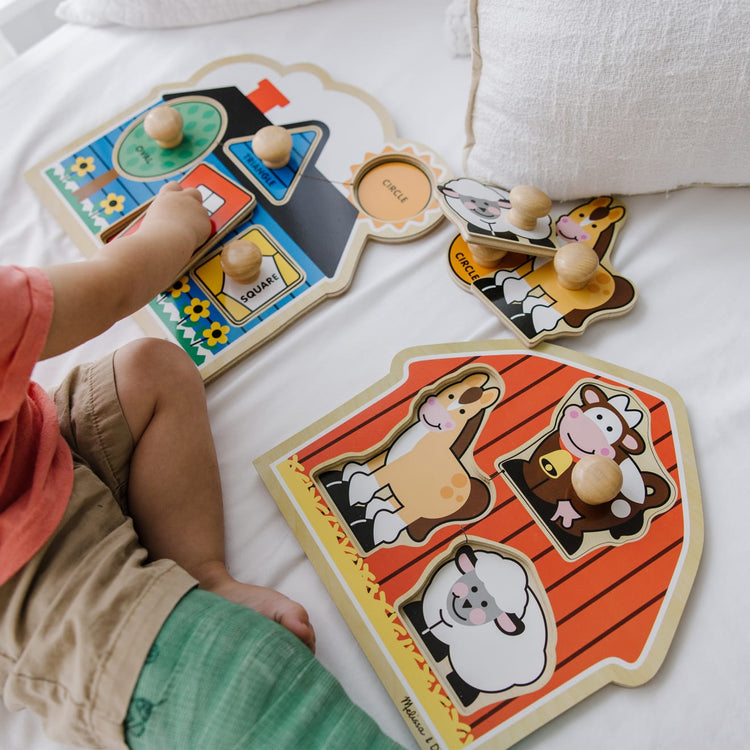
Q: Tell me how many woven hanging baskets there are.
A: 0